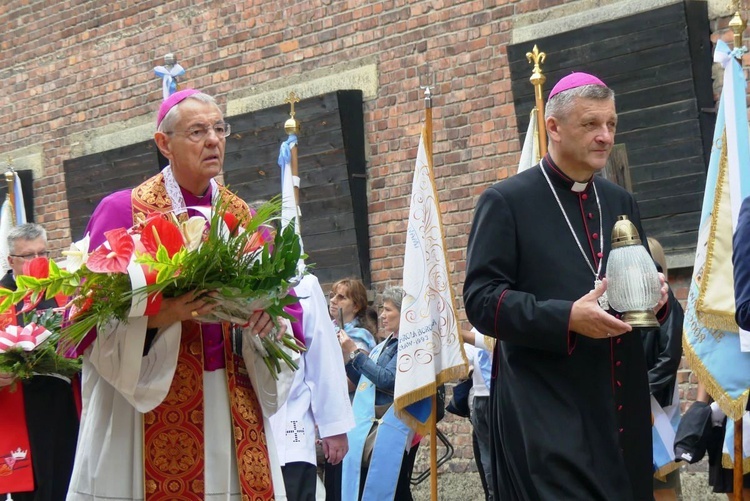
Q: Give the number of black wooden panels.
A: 4